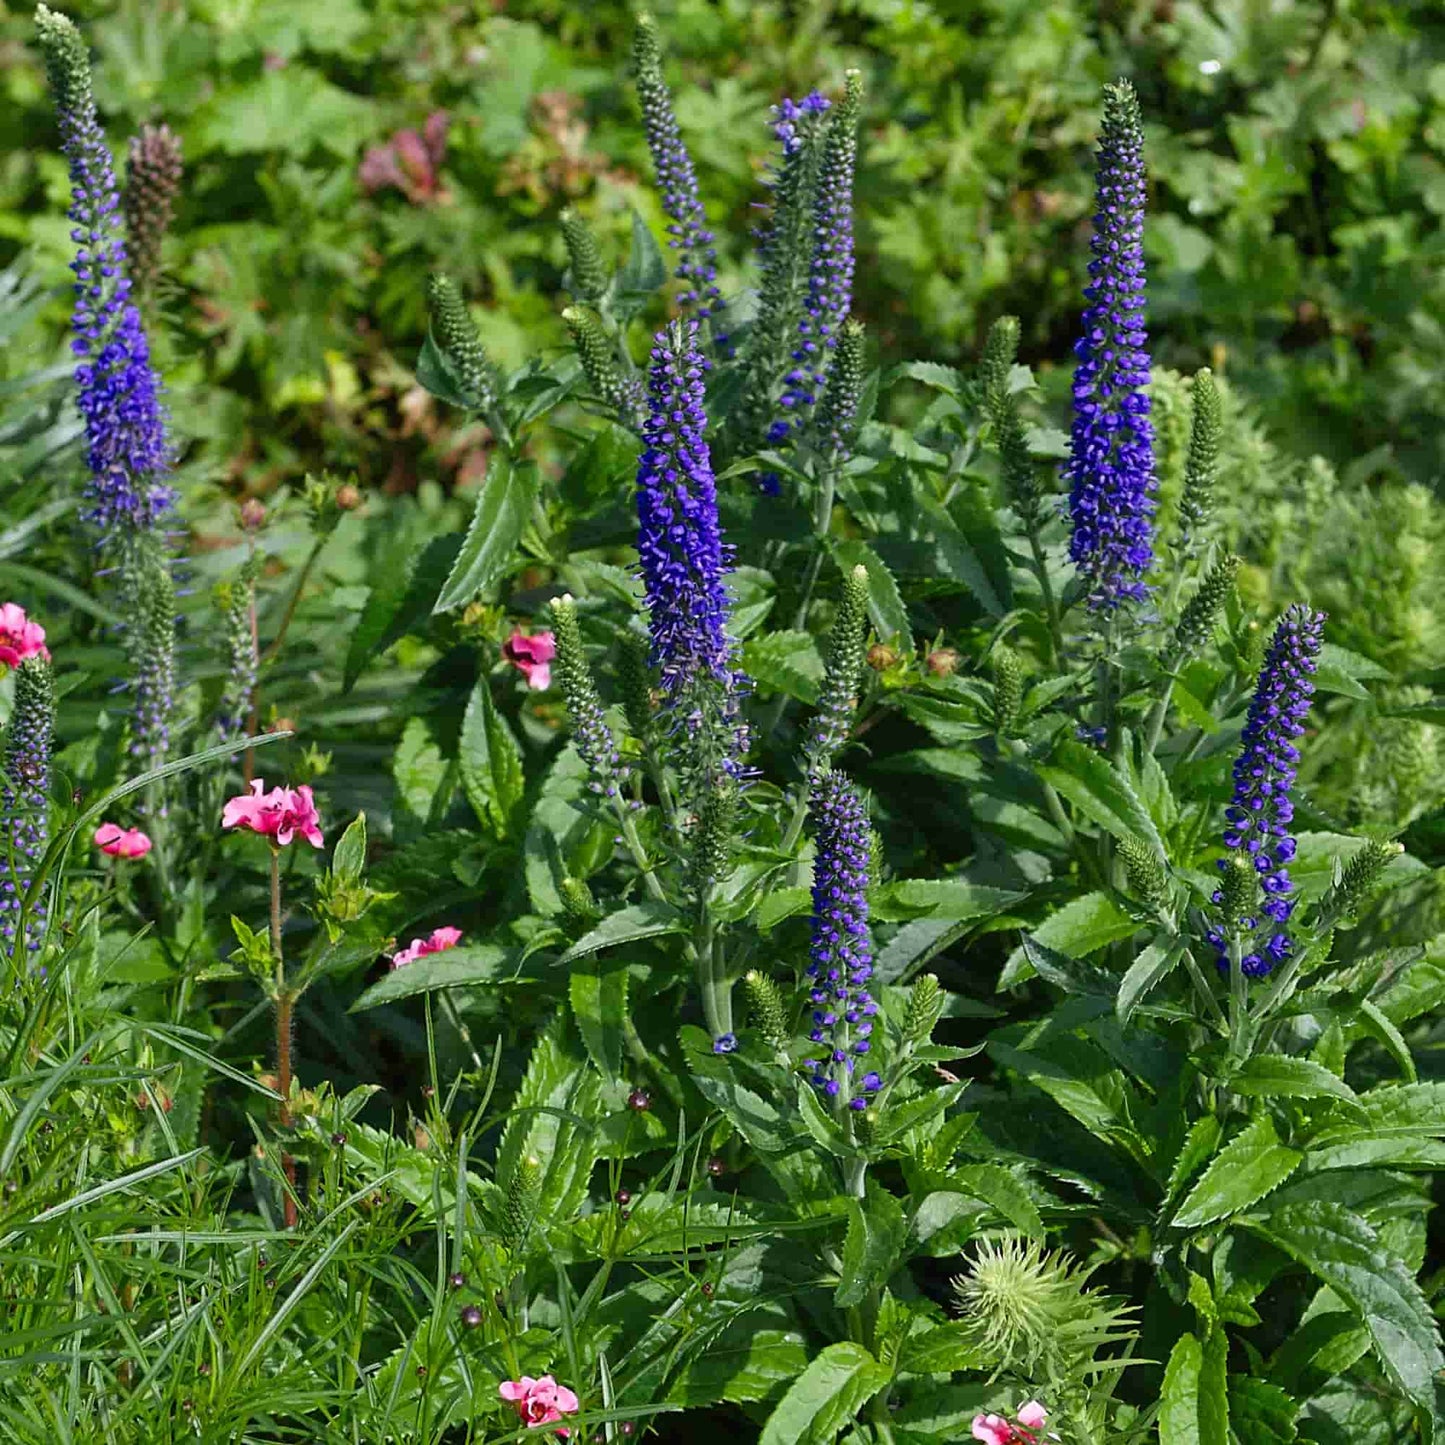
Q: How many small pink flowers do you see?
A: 7